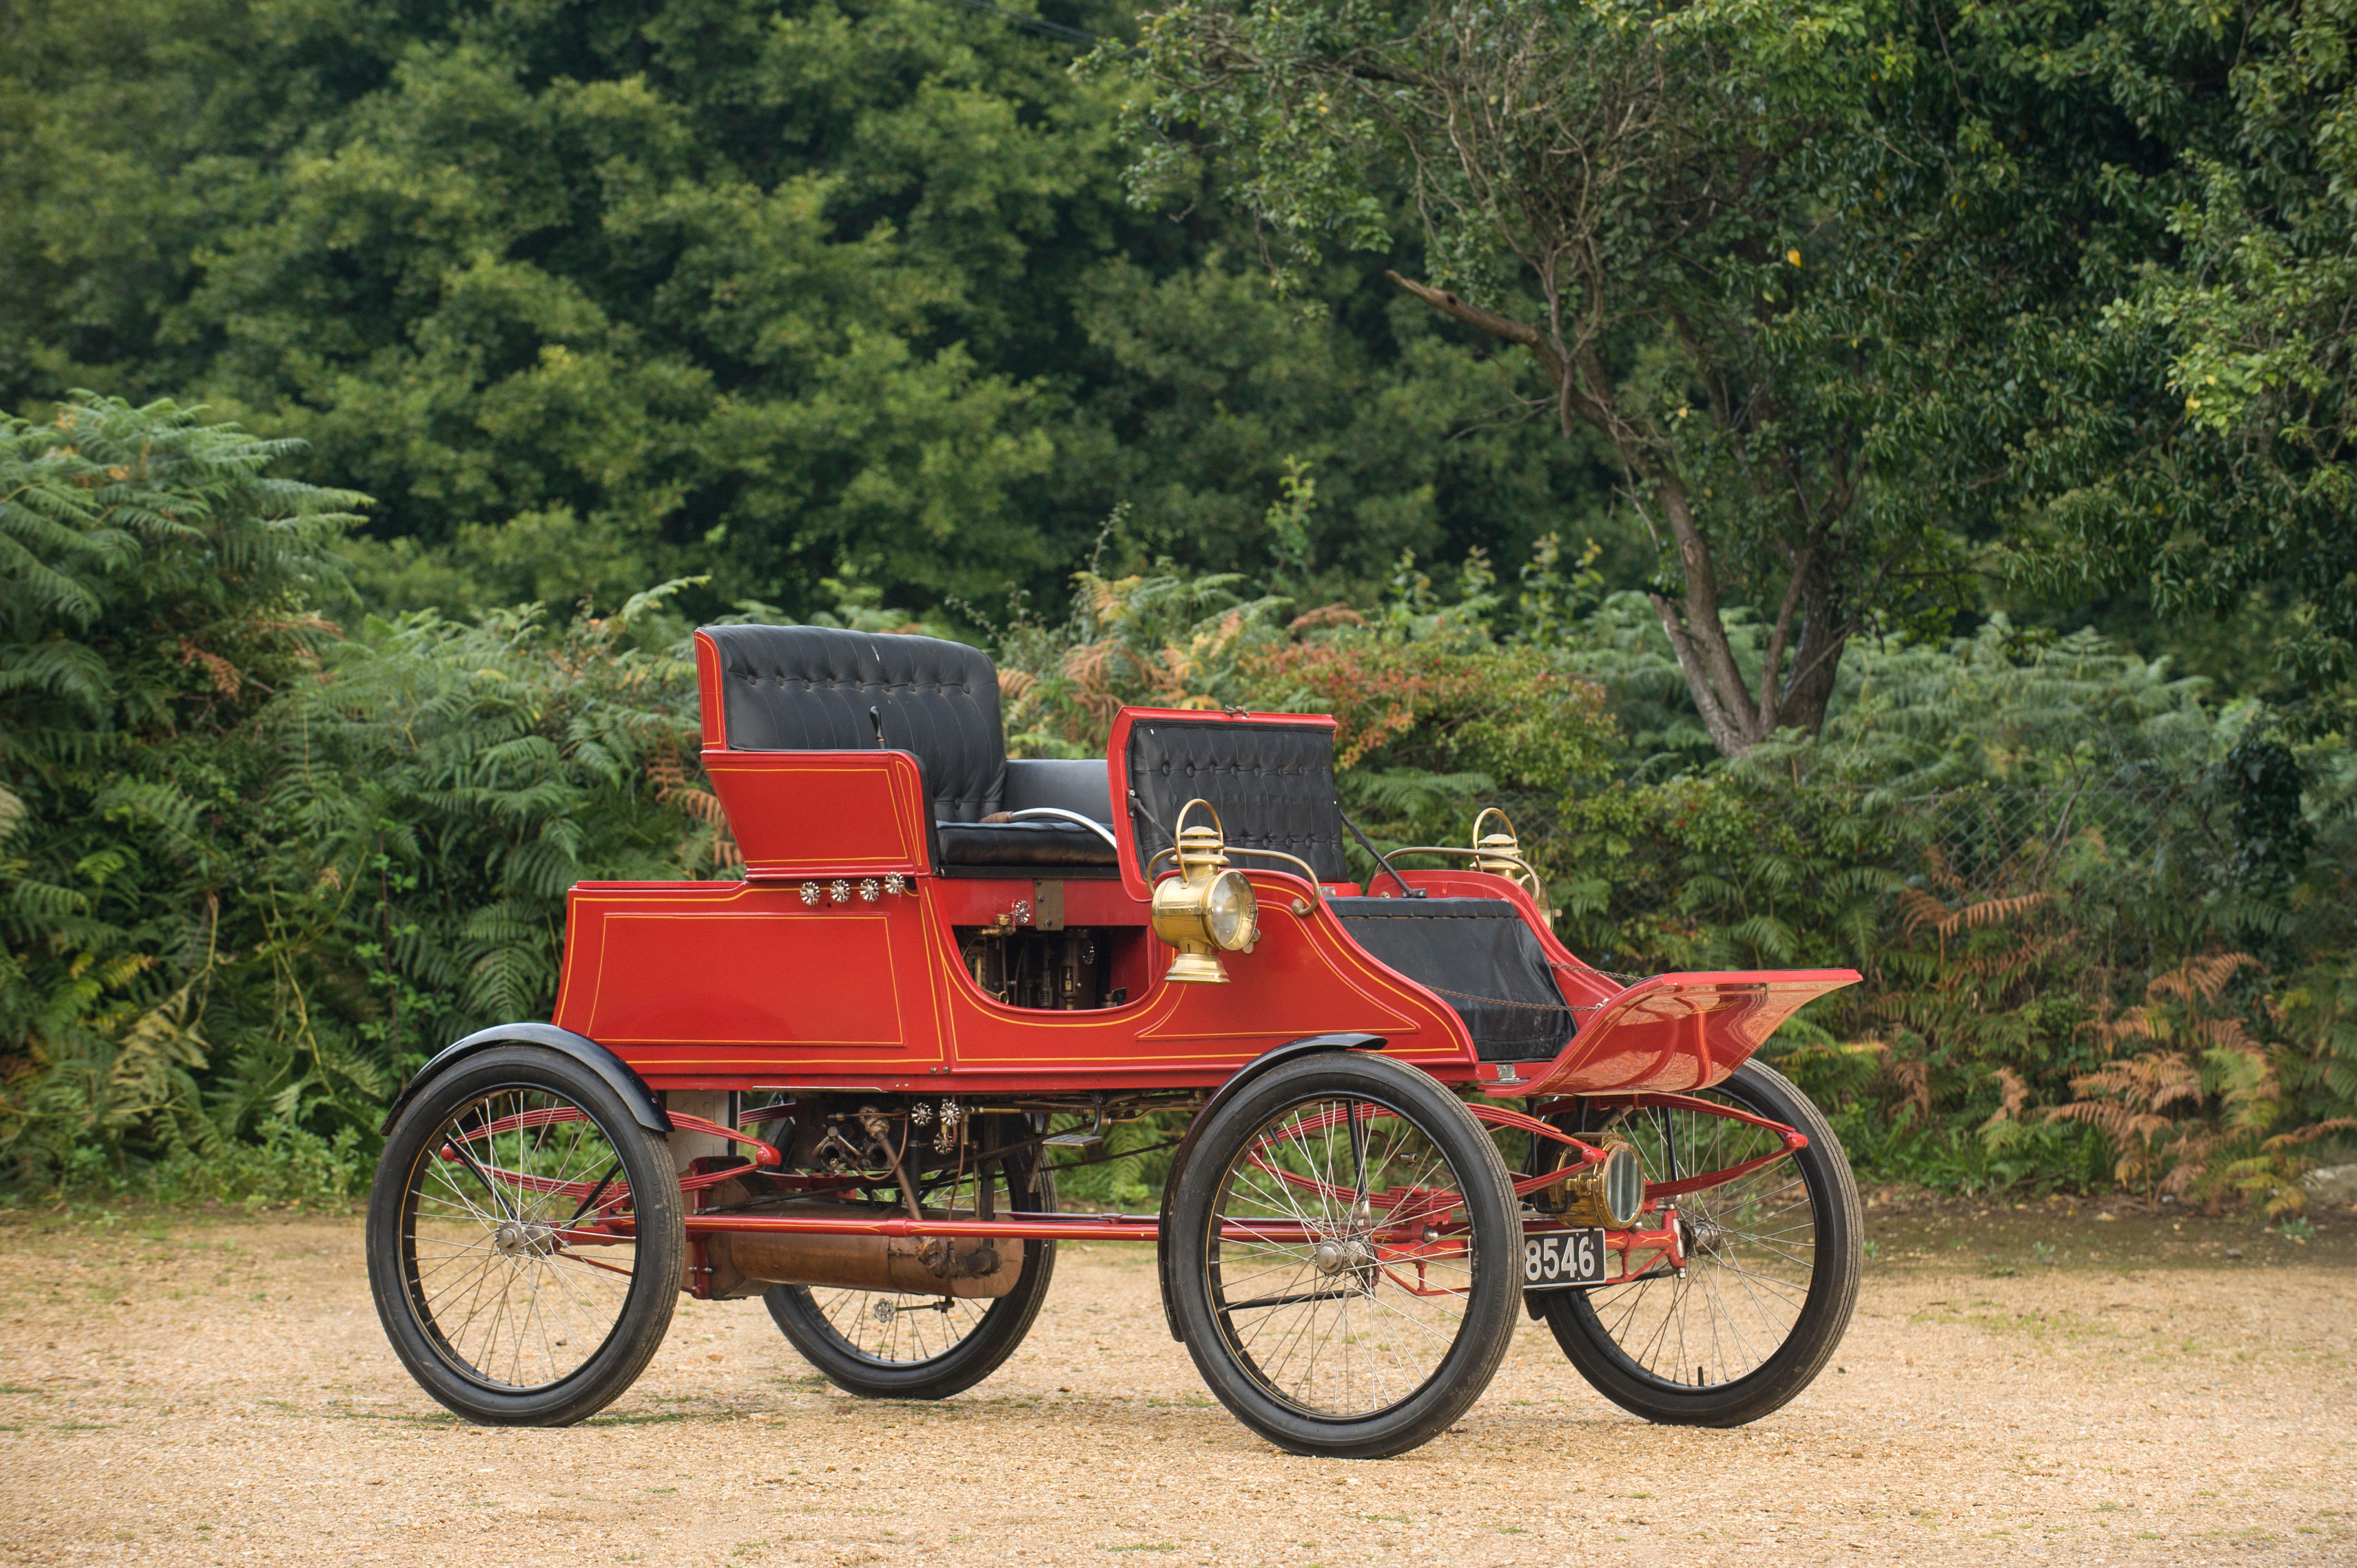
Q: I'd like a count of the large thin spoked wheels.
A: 4